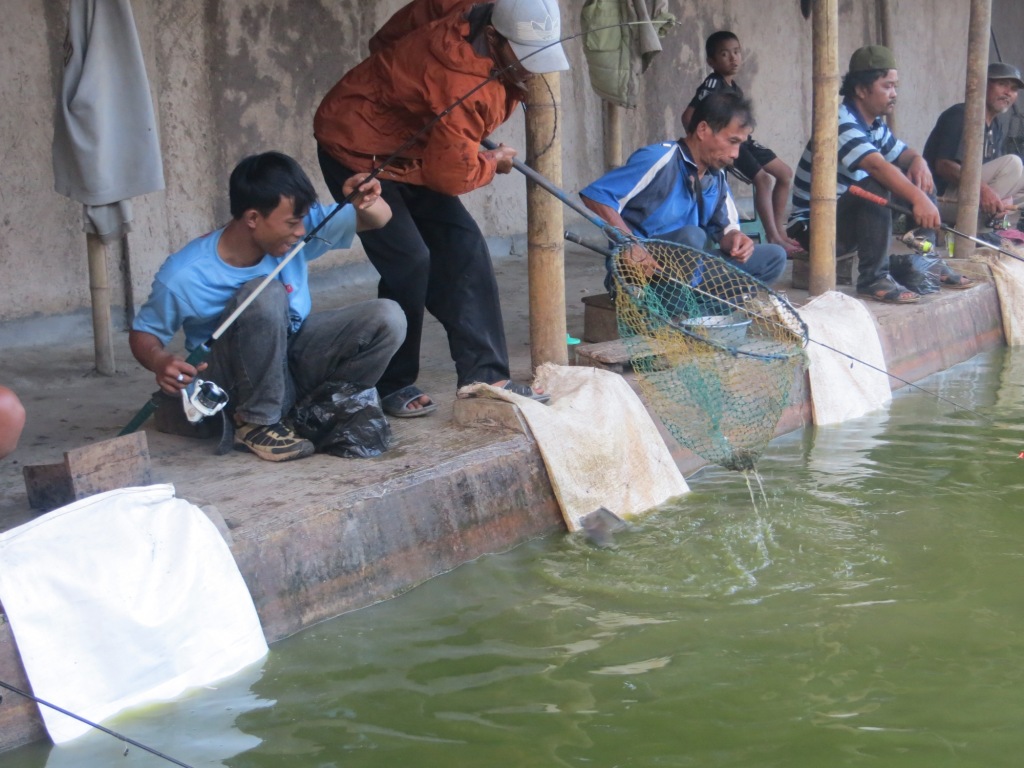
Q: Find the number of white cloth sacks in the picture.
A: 4